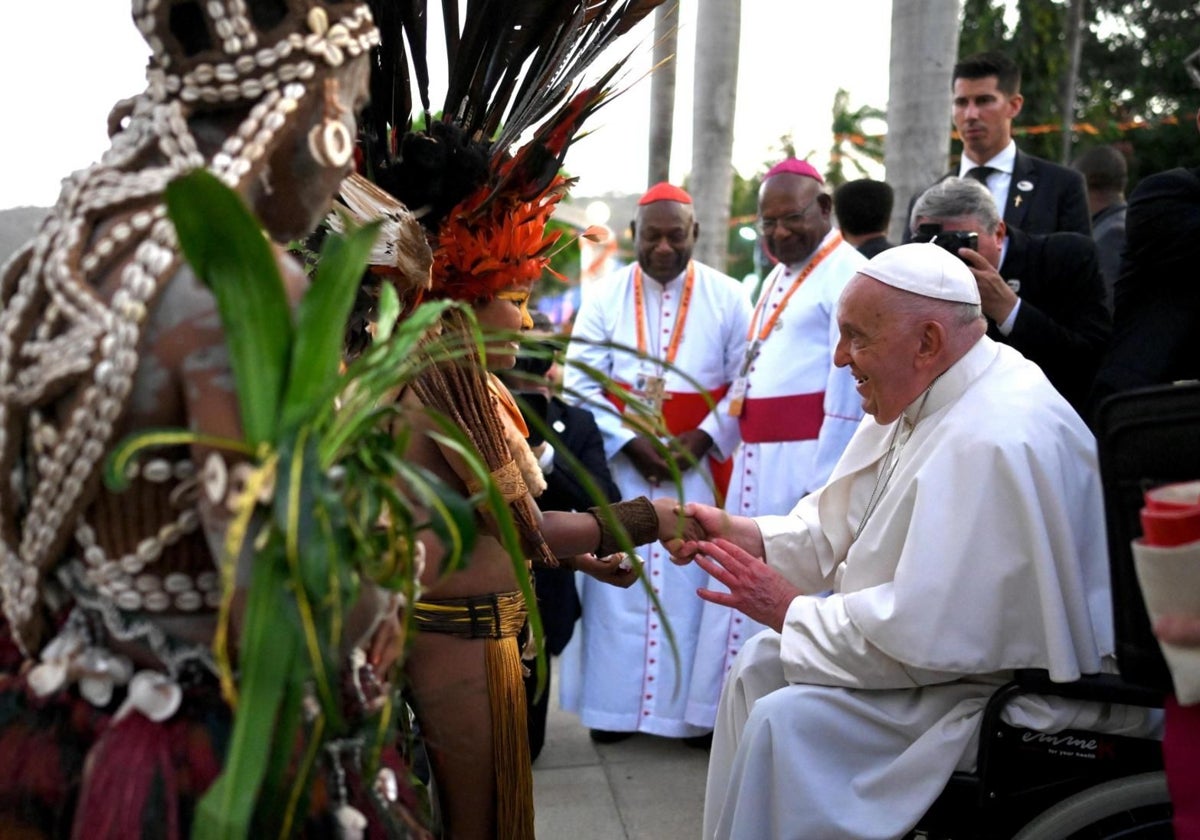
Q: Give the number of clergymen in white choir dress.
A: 2